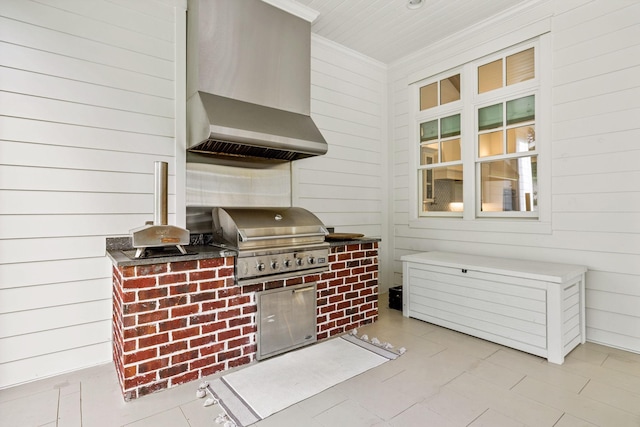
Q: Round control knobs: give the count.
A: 5